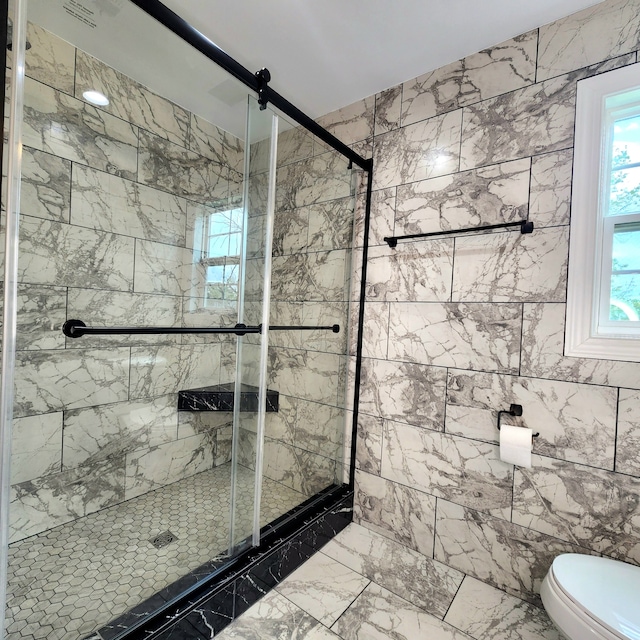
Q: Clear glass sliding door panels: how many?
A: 2